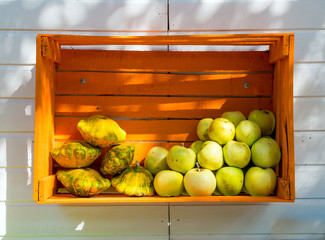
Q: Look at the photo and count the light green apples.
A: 15